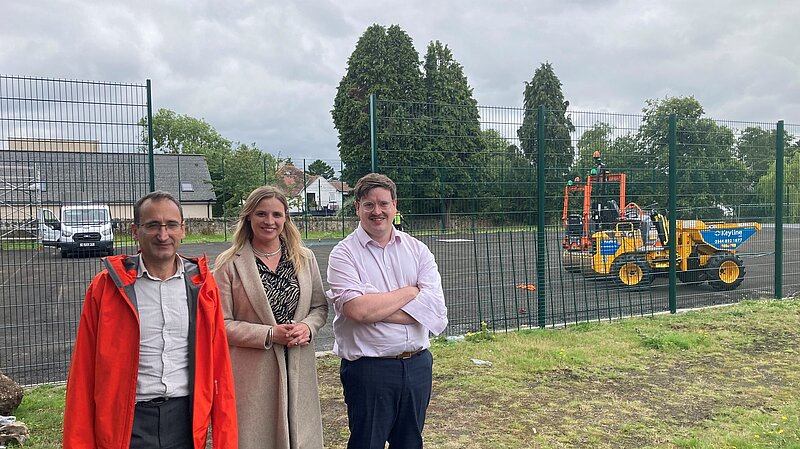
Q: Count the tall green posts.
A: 5